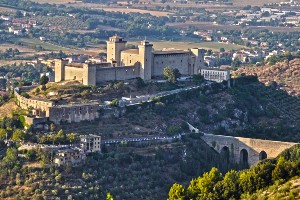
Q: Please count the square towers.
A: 5